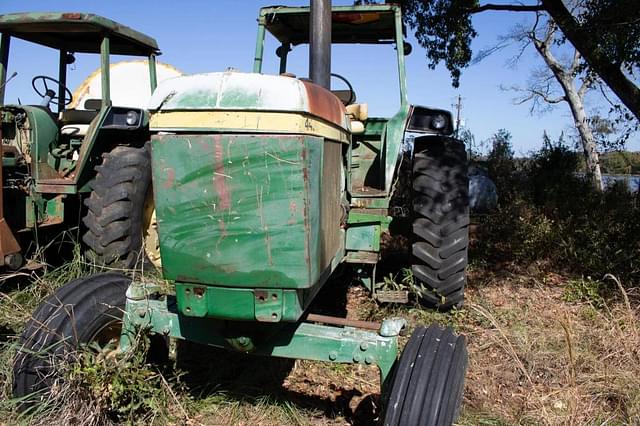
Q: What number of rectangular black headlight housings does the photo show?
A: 2